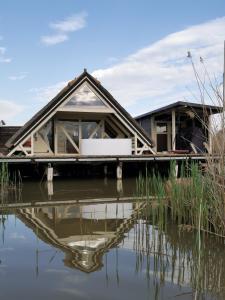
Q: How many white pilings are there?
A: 3